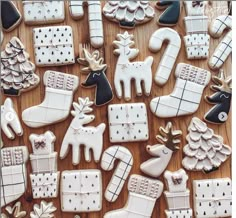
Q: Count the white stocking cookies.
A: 4